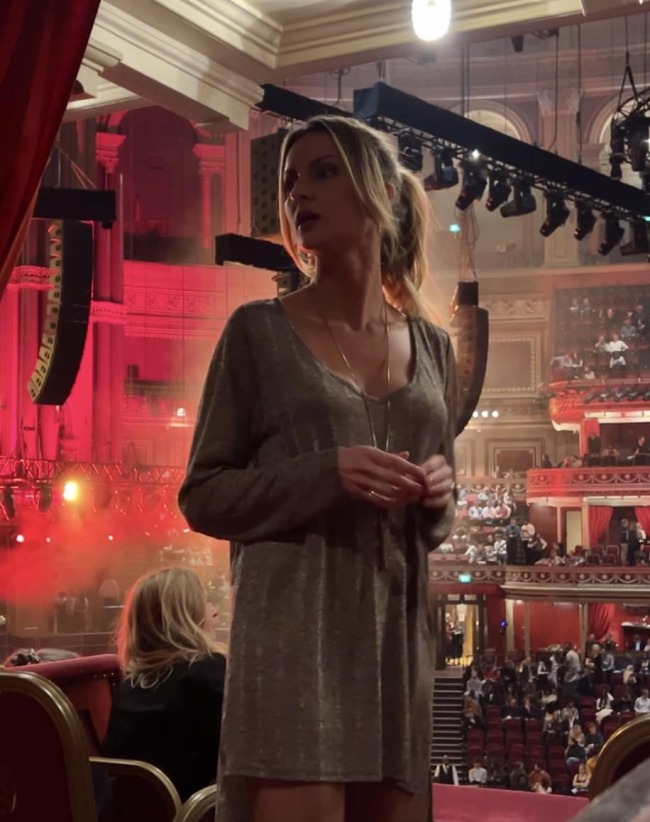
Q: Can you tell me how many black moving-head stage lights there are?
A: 9